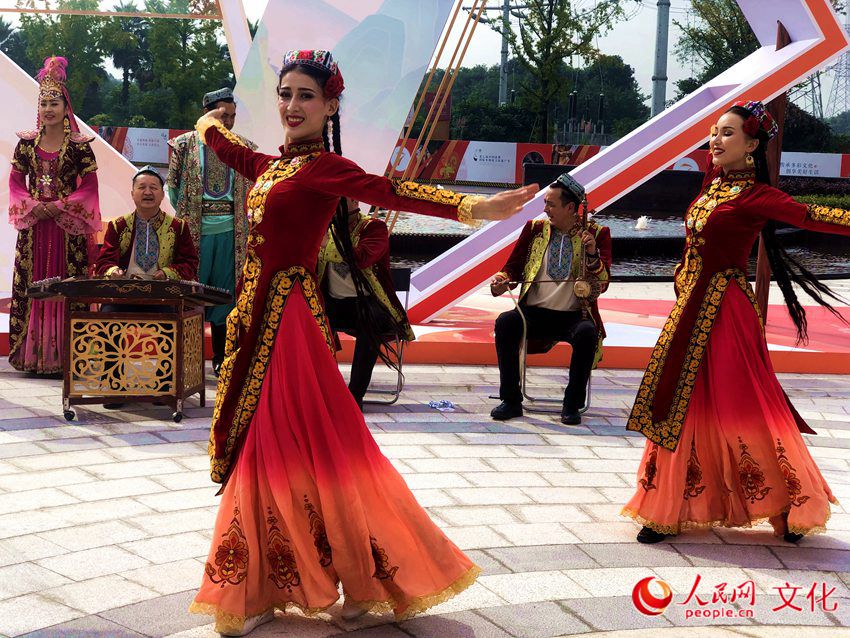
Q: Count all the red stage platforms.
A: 1